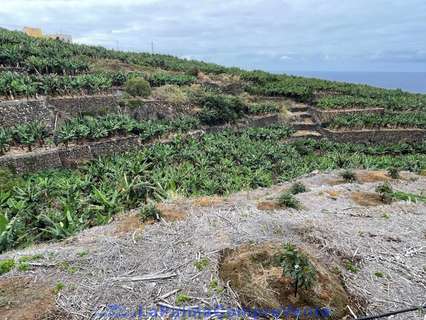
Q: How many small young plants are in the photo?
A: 7